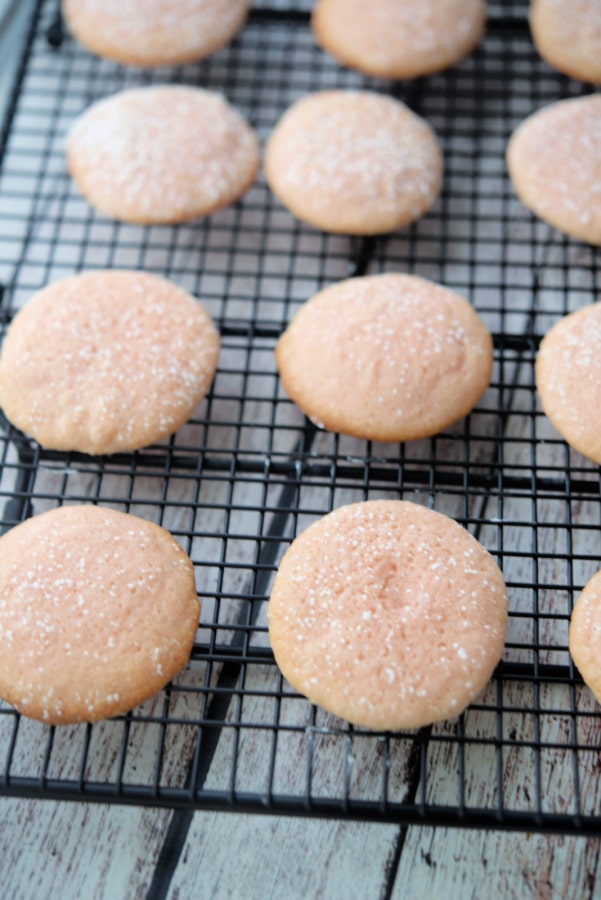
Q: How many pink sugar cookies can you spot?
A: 12